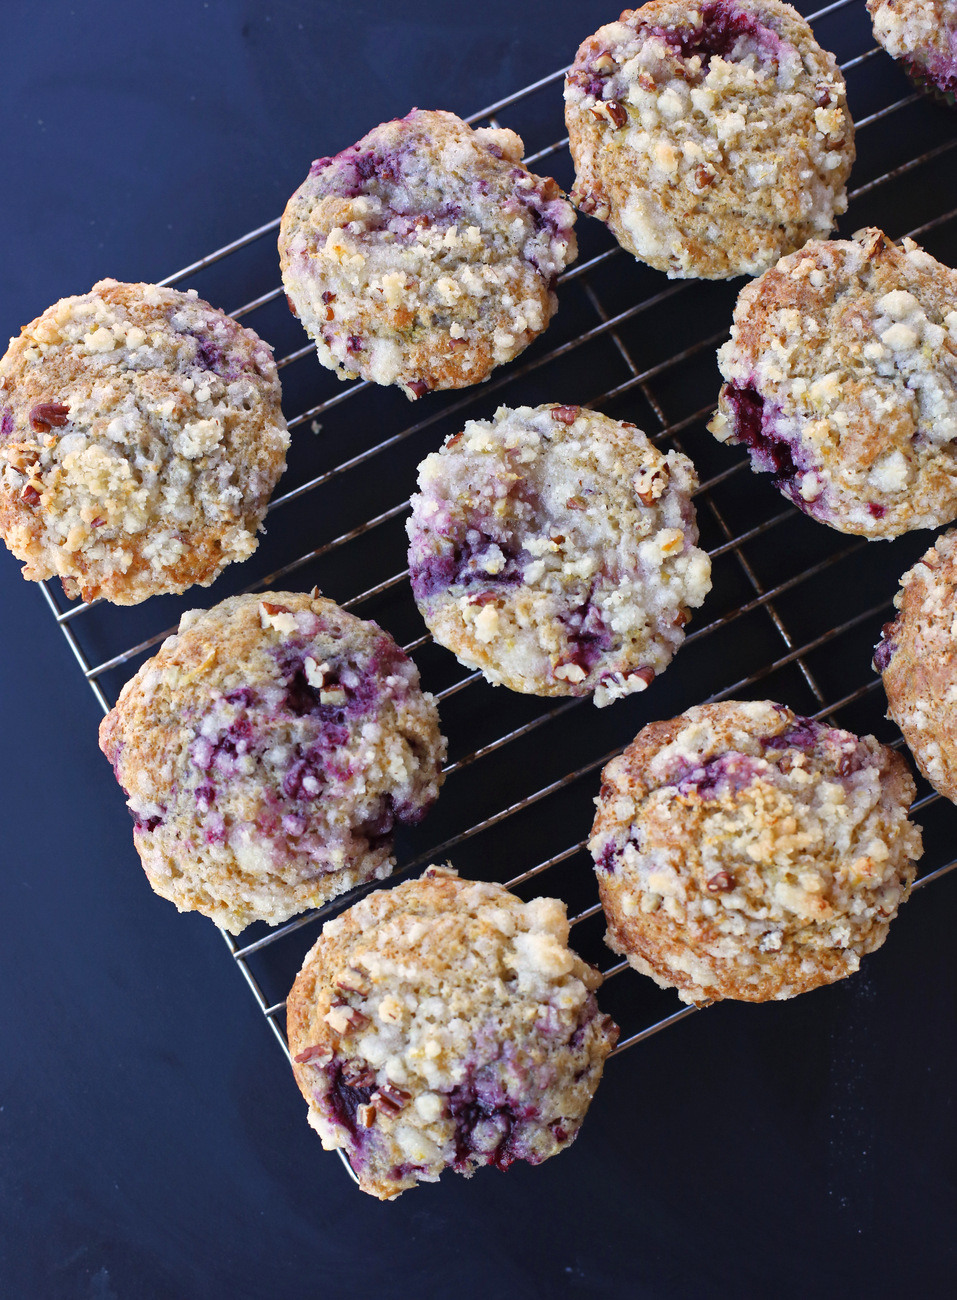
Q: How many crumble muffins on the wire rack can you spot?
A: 10